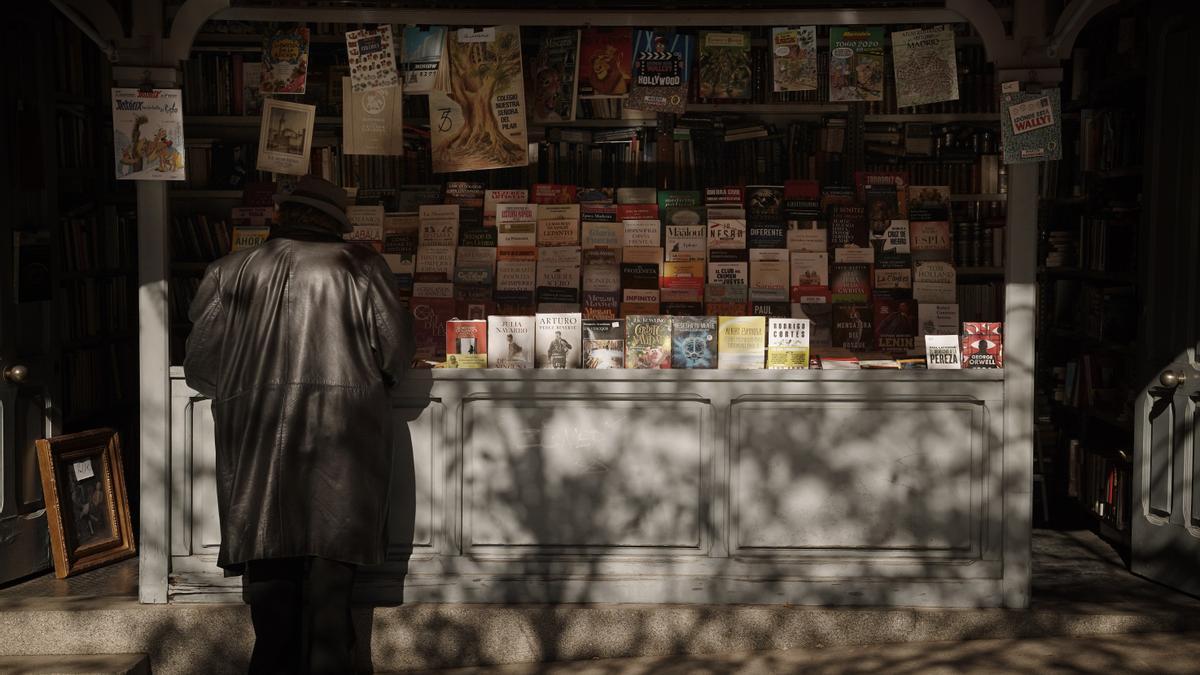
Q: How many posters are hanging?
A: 15